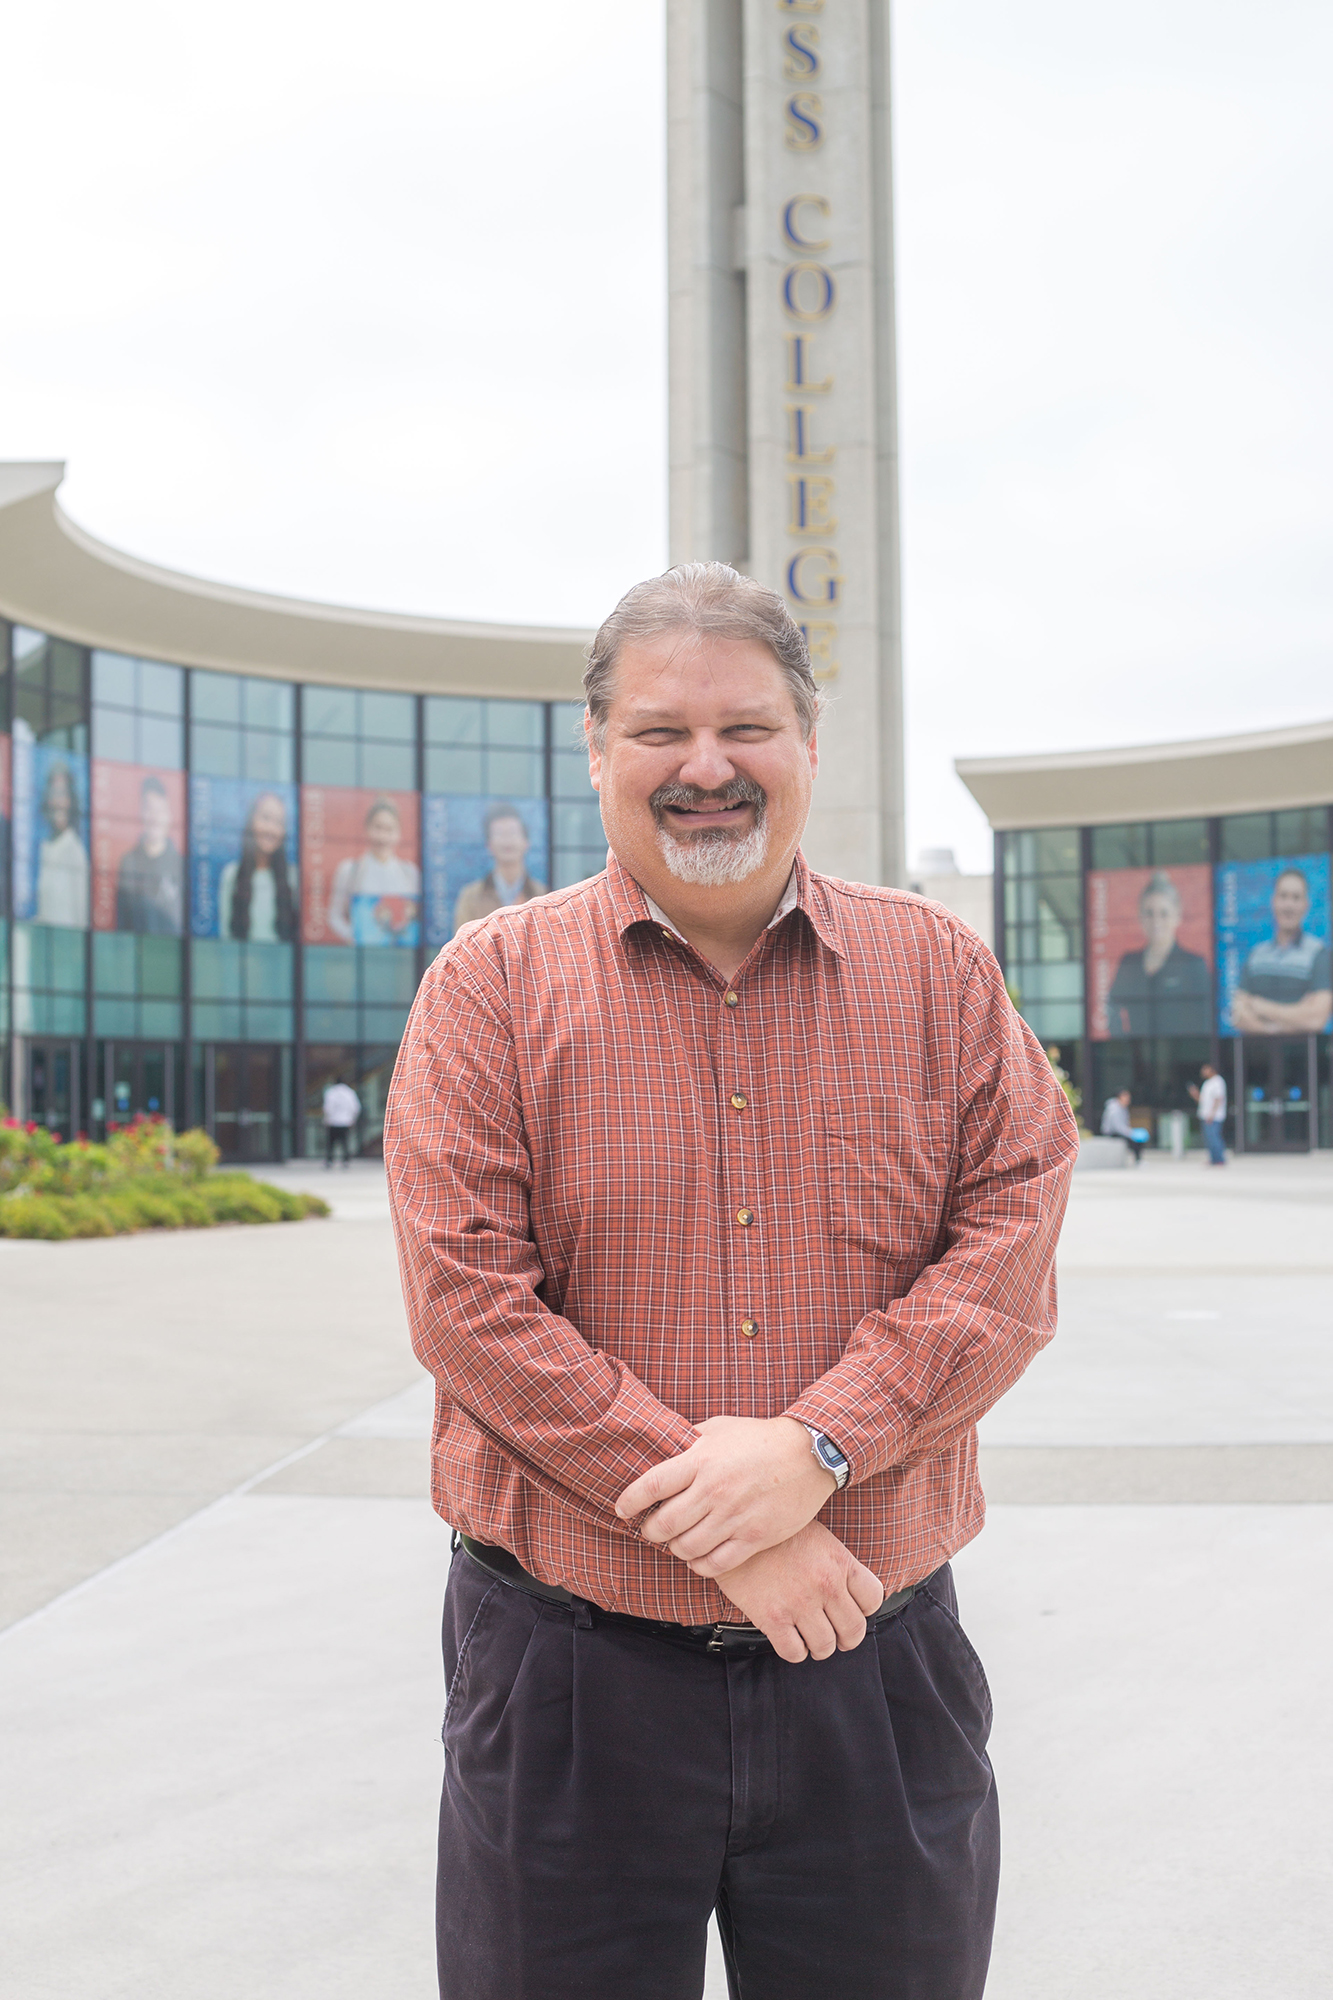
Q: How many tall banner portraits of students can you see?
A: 7